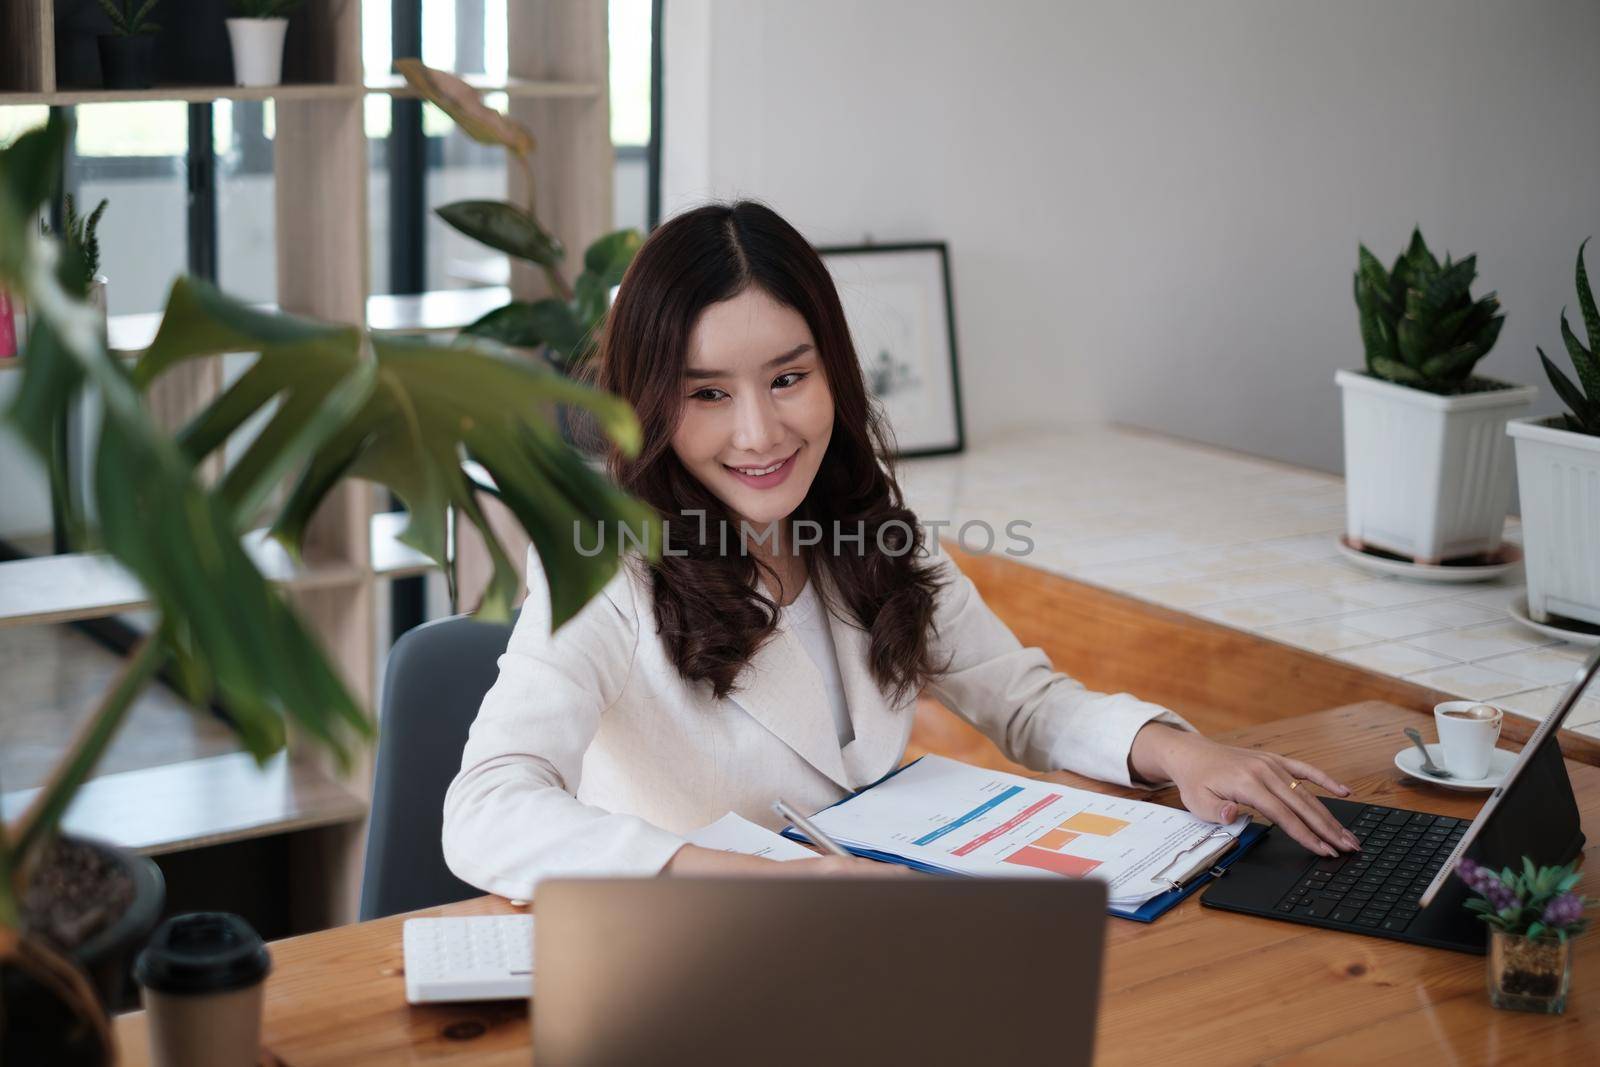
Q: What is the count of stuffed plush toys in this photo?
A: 0